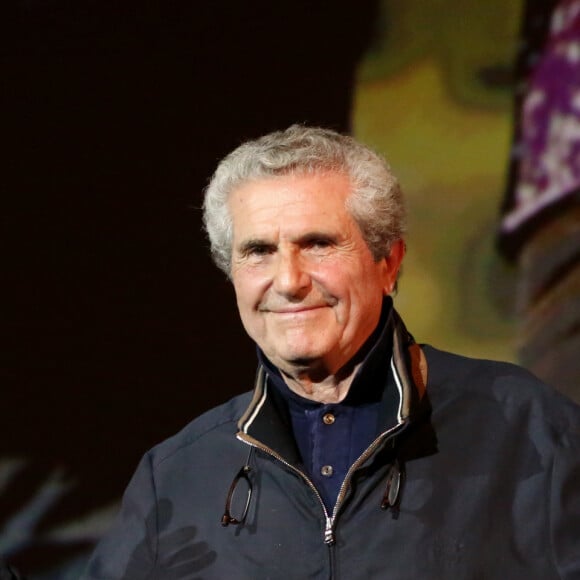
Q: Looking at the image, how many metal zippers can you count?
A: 1